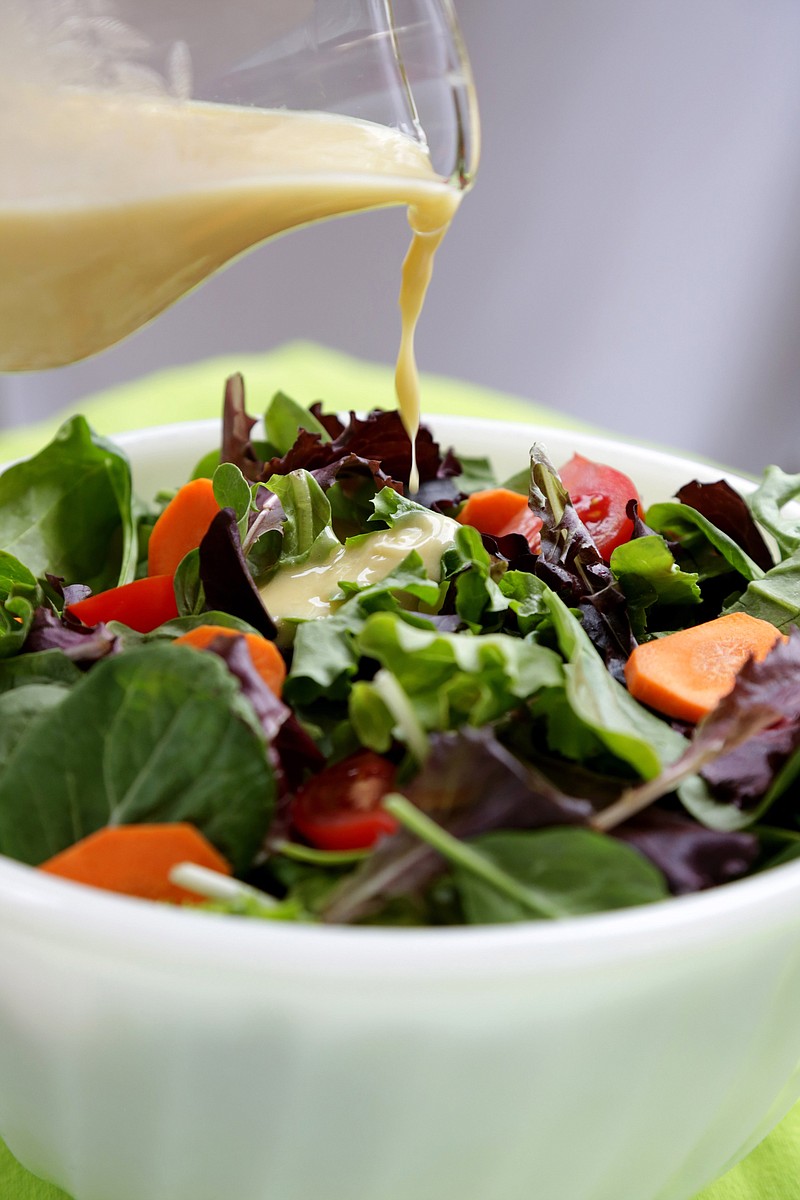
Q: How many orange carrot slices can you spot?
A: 5